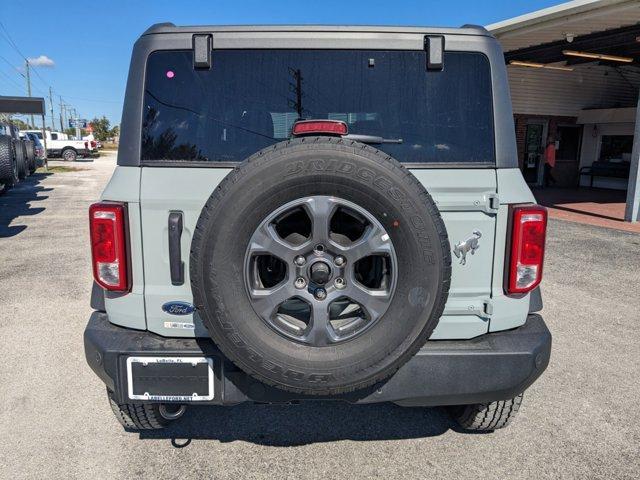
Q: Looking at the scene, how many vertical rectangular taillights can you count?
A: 2